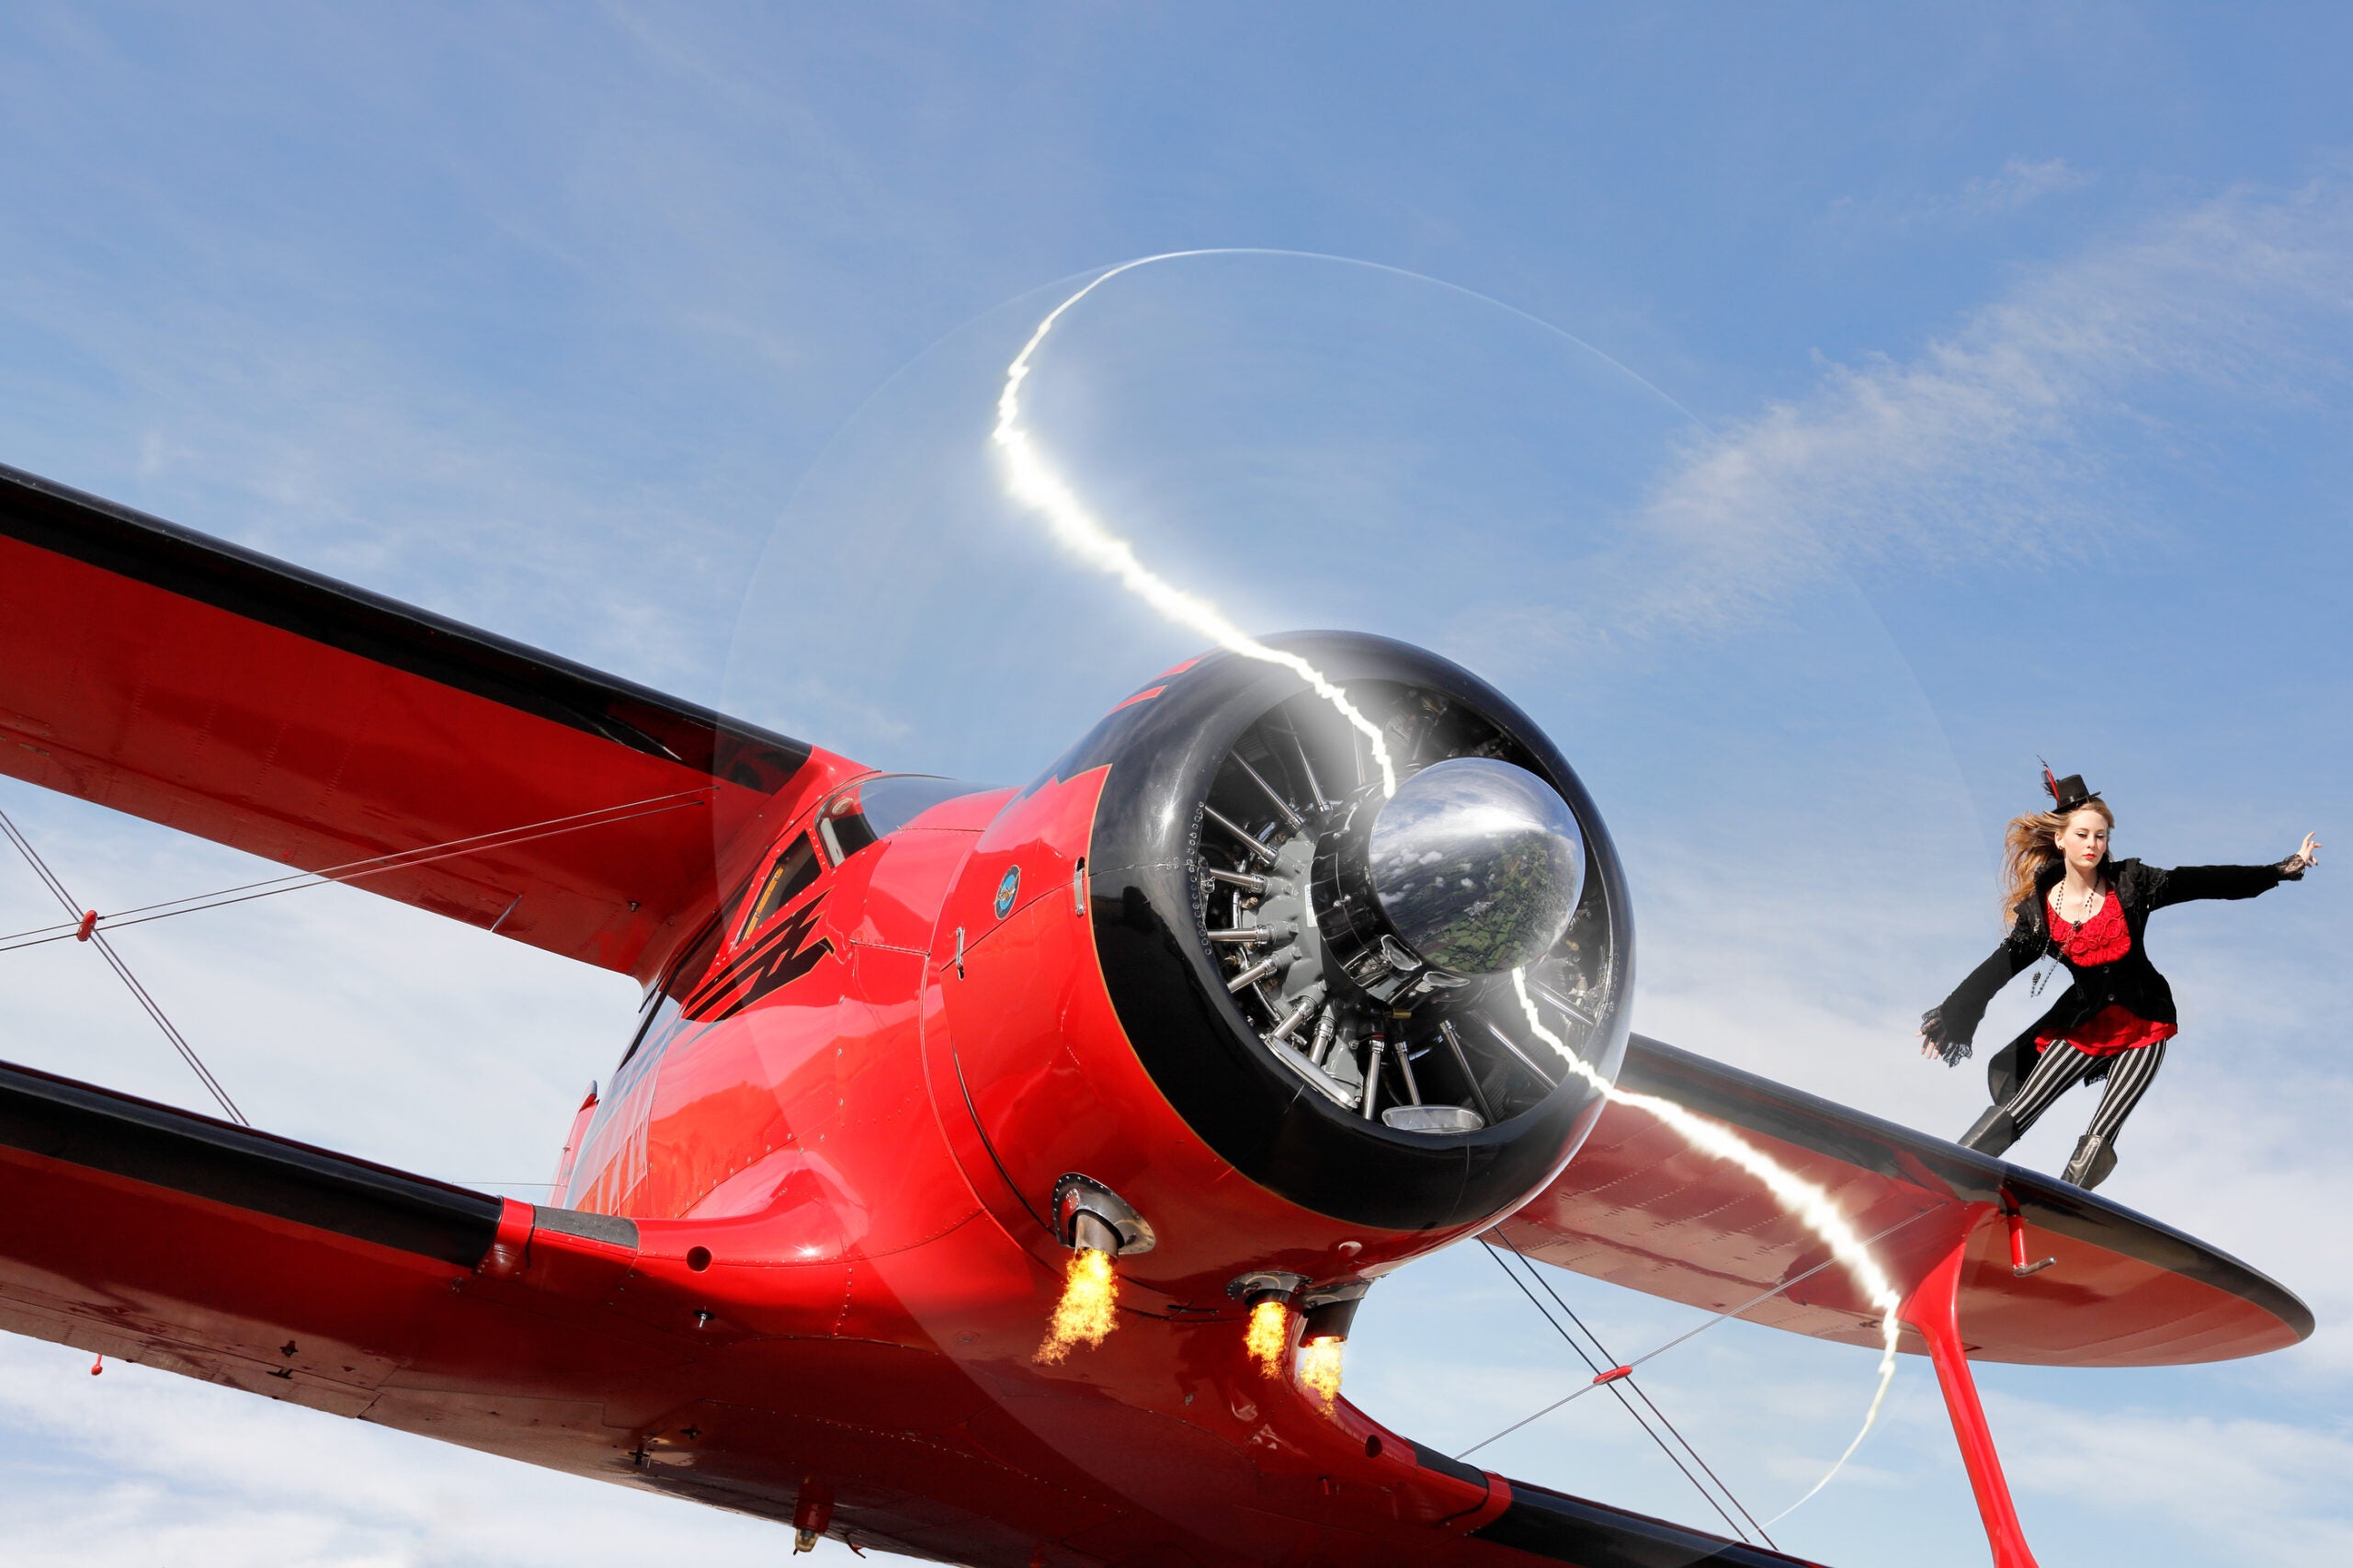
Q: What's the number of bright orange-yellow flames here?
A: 3